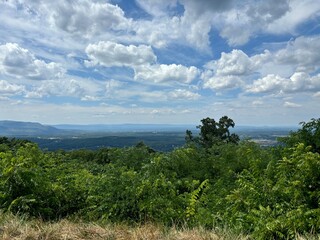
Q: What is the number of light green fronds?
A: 1